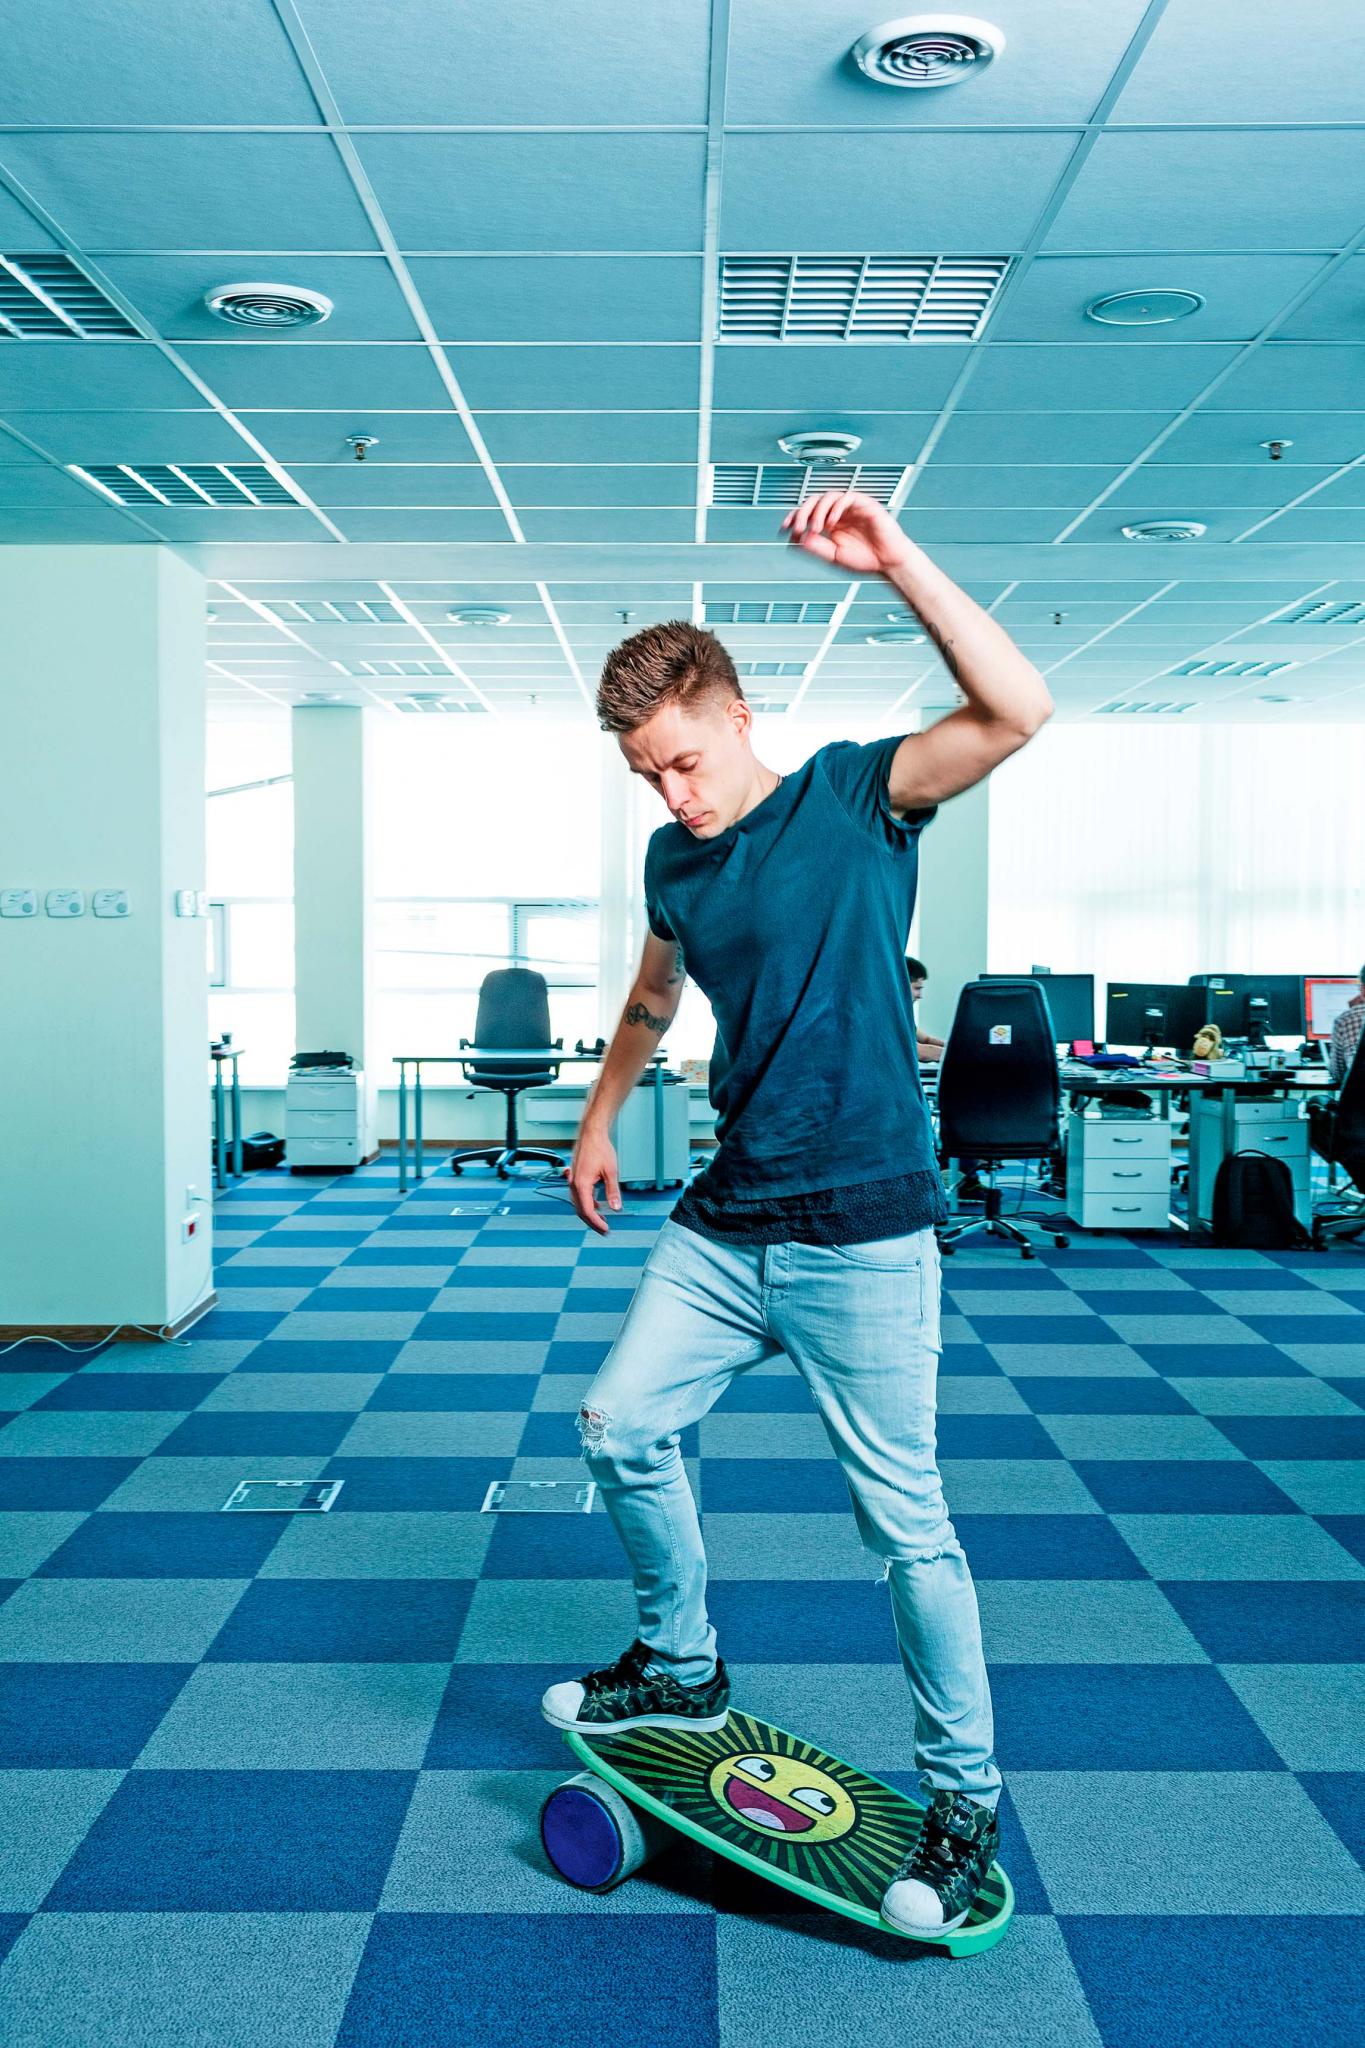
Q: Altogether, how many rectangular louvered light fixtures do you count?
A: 13